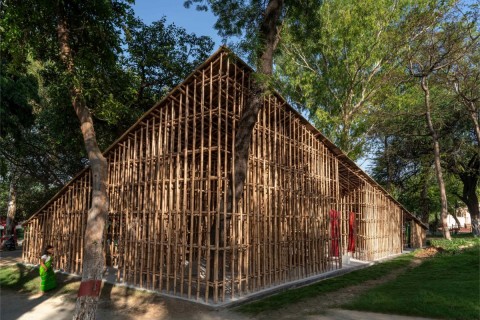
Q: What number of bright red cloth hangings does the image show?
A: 2